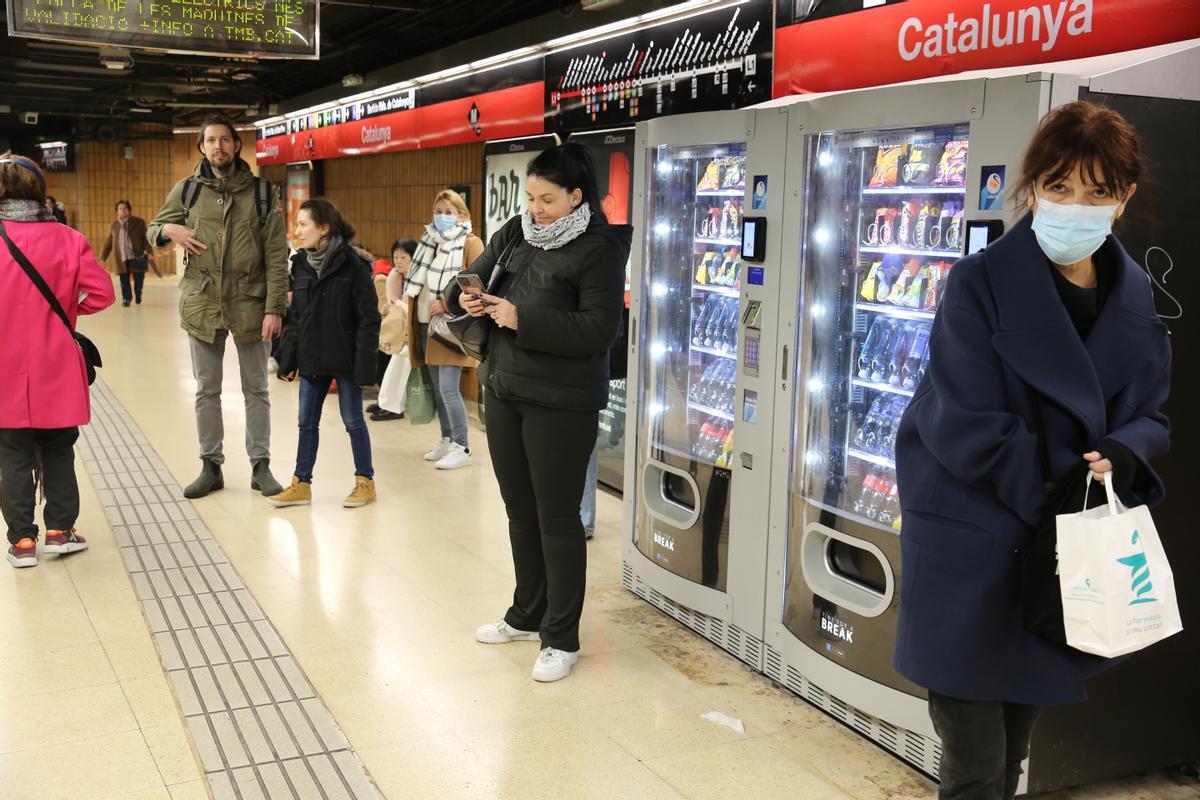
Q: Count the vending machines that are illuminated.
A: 2